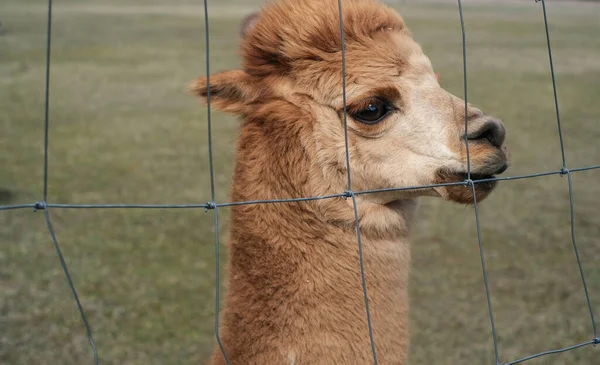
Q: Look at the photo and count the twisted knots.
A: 6